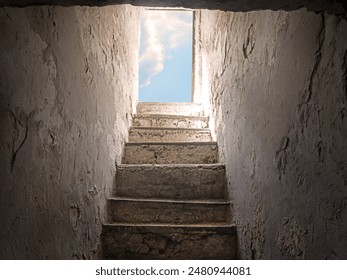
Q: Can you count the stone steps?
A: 7